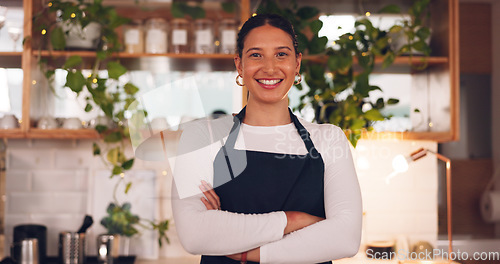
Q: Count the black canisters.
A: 1